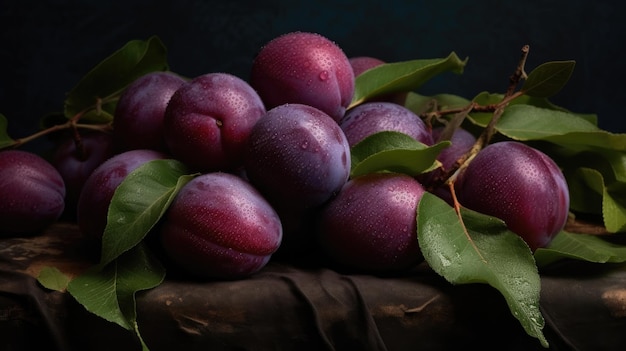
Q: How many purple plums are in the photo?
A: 13